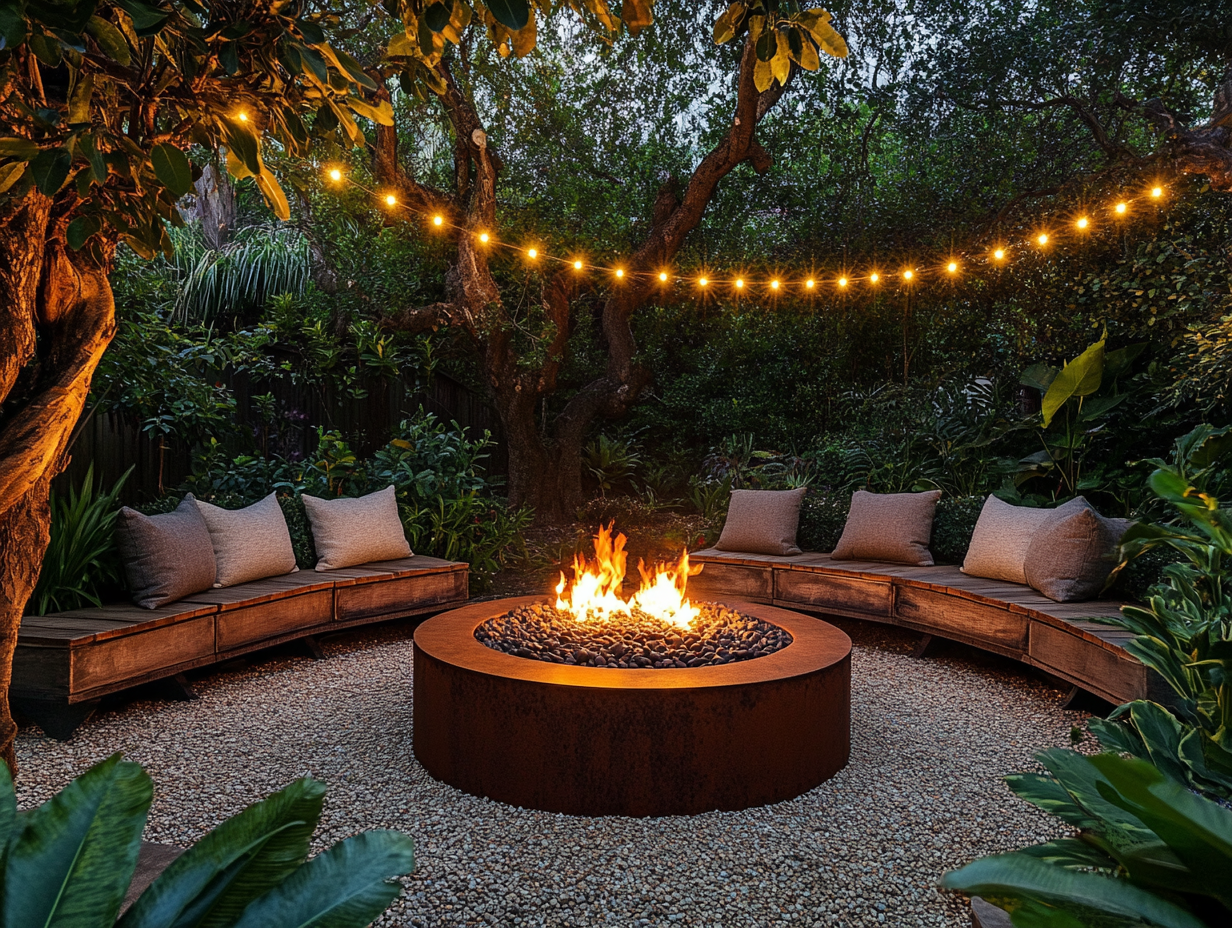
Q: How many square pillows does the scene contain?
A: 7